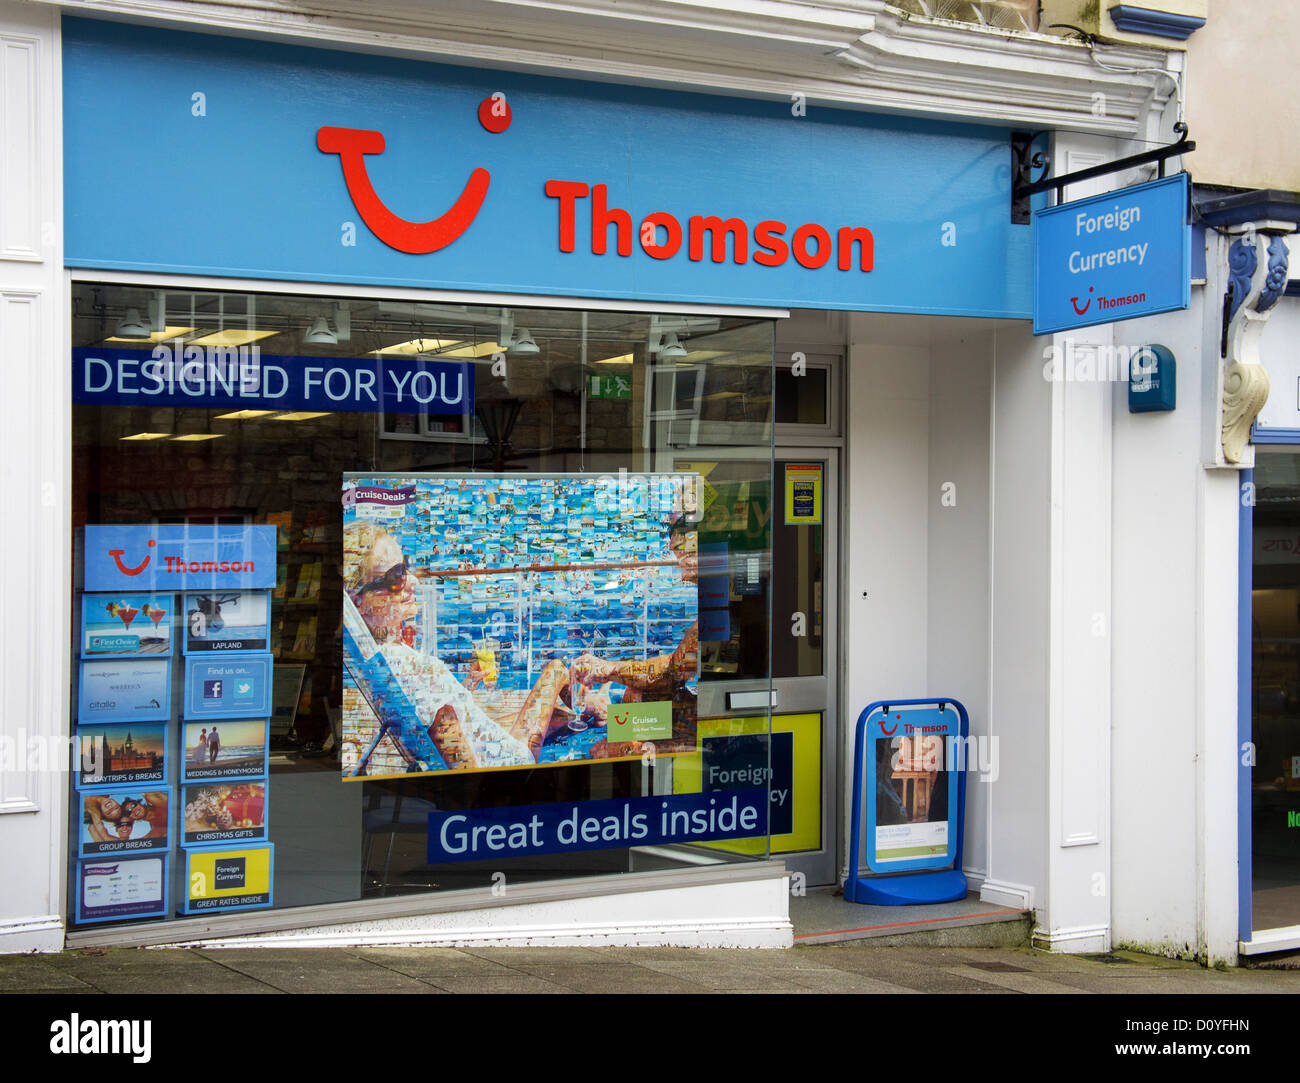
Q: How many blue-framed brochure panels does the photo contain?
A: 10